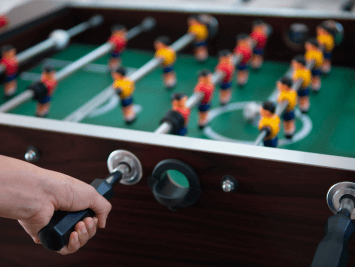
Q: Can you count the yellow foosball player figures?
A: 8